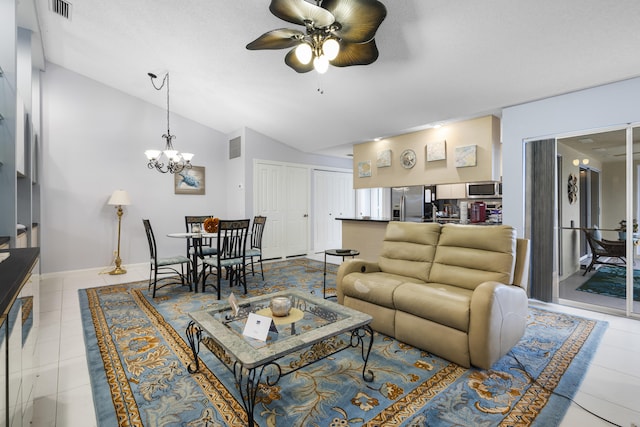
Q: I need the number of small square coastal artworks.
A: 4